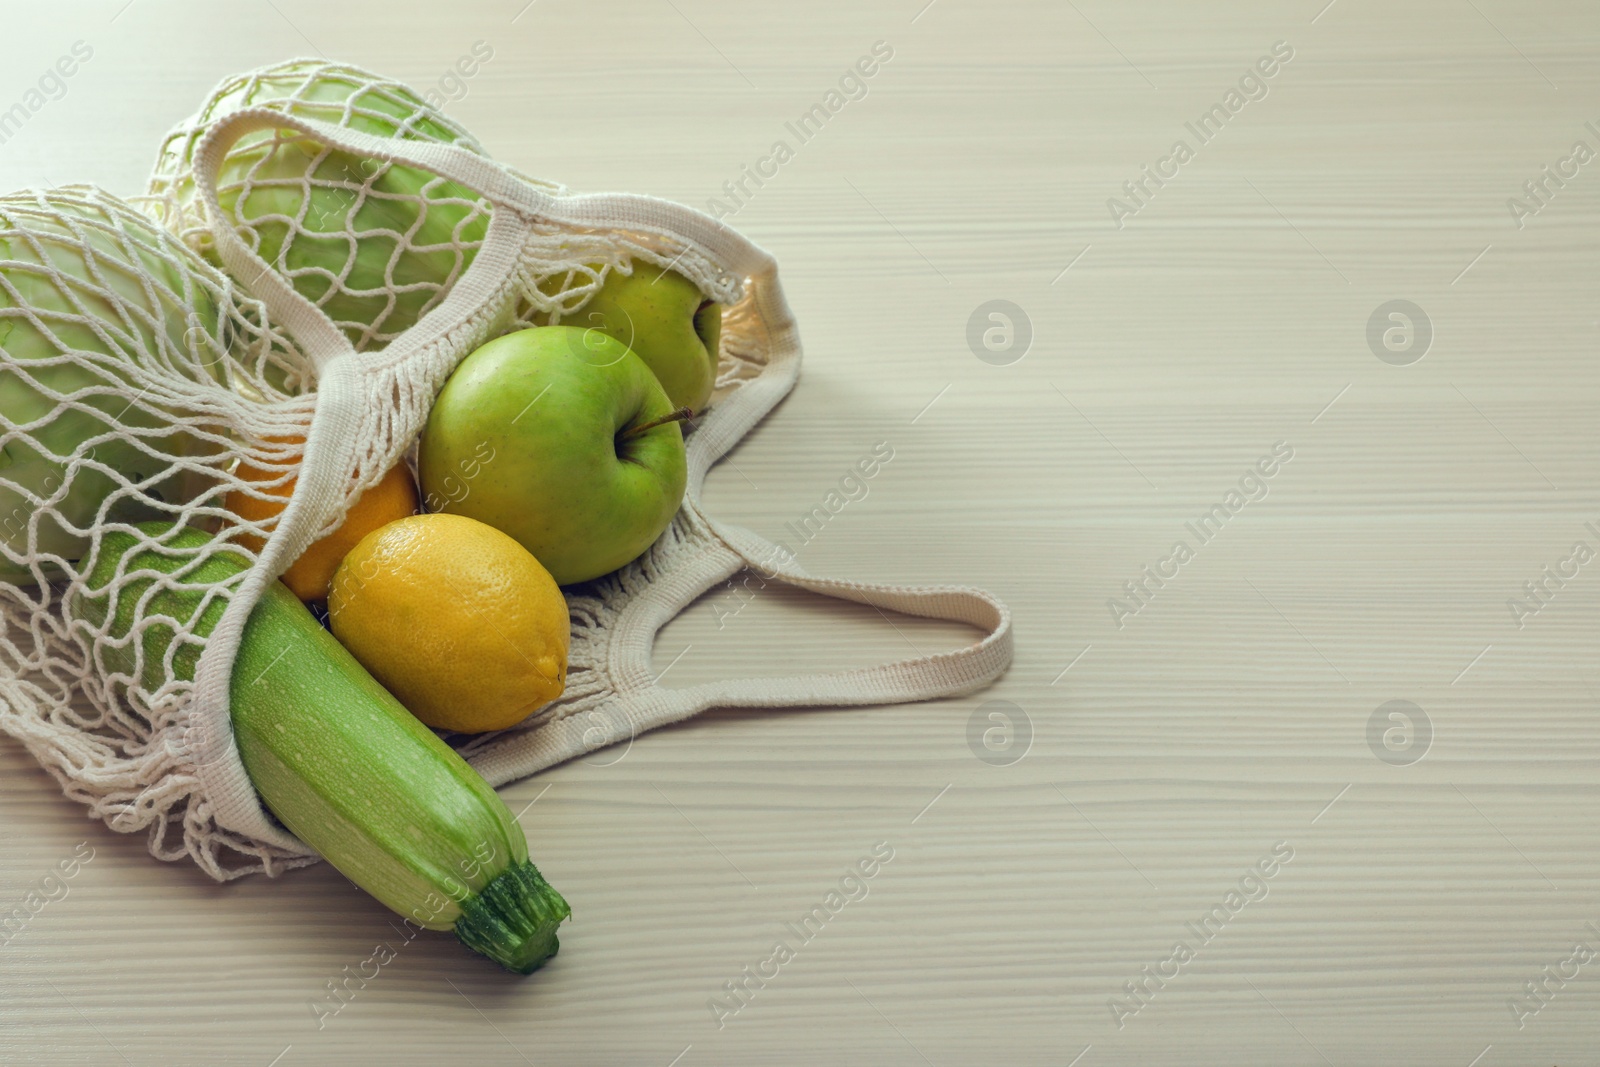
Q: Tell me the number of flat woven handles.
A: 2